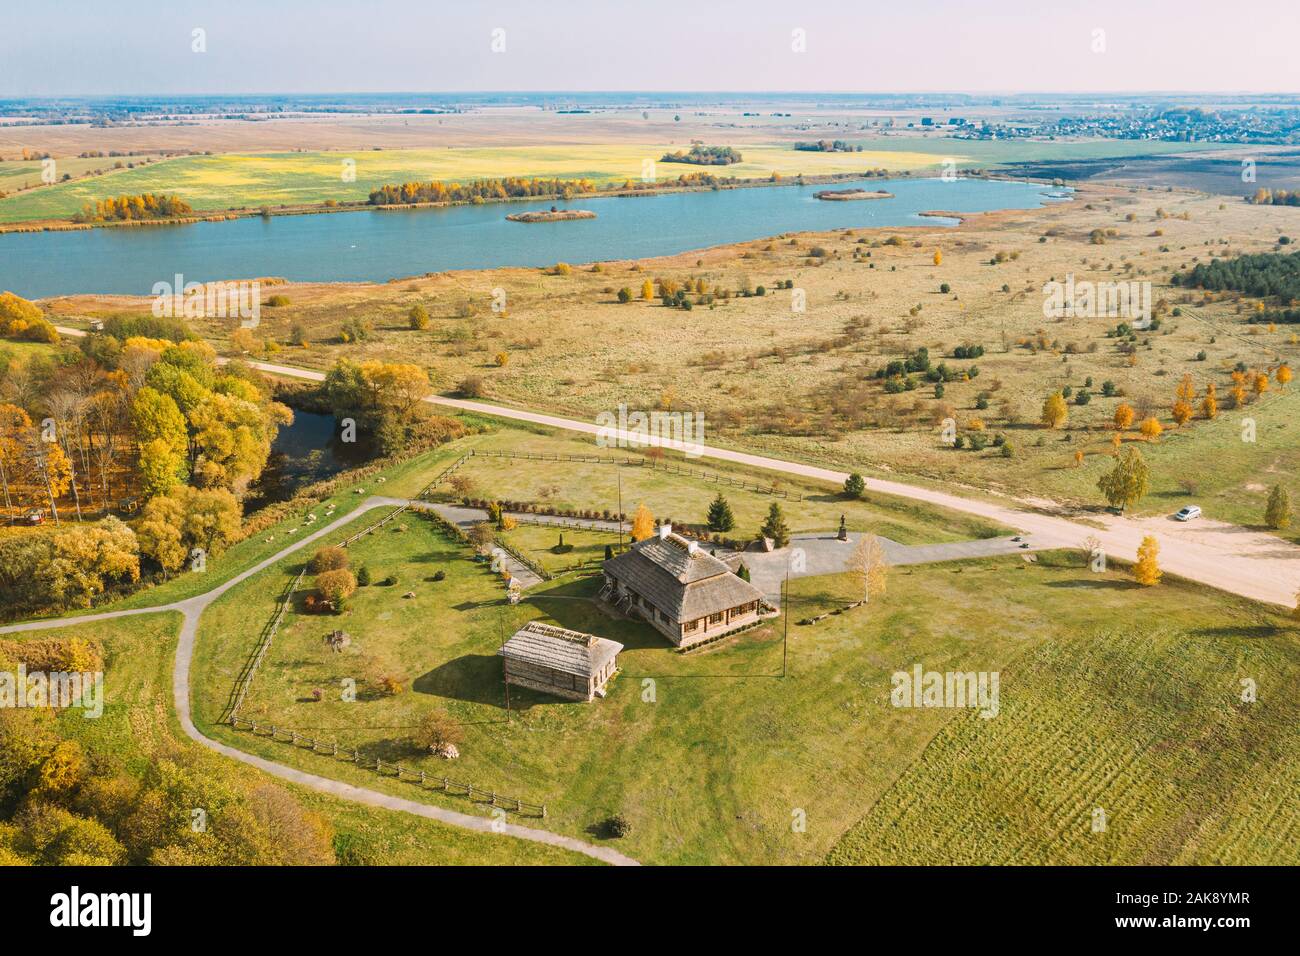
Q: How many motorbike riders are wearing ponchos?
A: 0